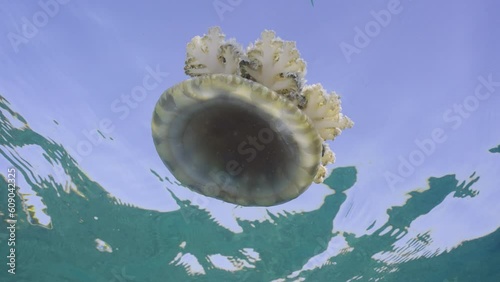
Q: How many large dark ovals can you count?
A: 1